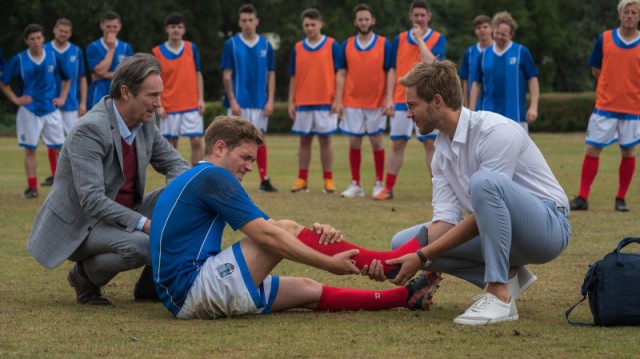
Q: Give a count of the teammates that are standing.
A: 11